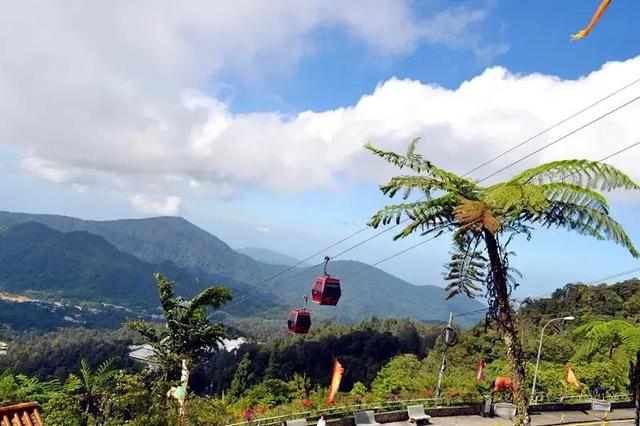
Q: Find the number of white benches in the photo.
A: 3